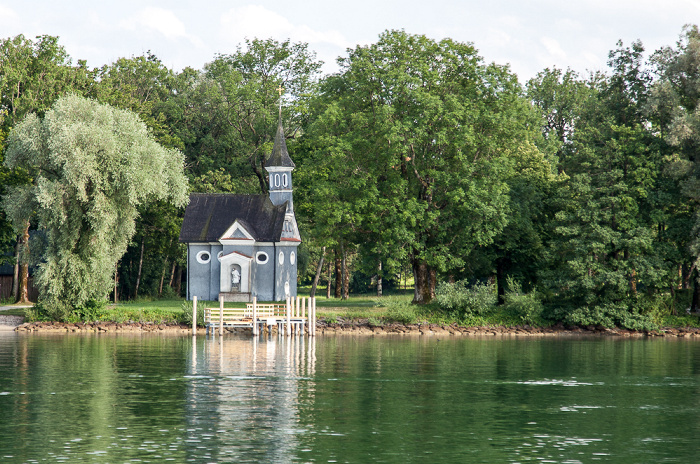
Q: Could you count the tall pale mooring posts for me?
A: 9